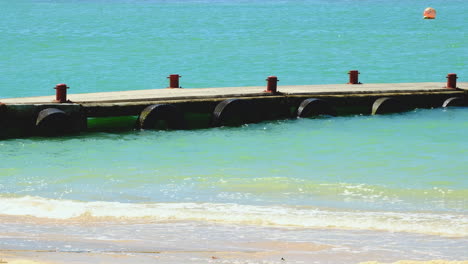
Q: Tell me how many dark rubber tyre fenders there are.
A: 6